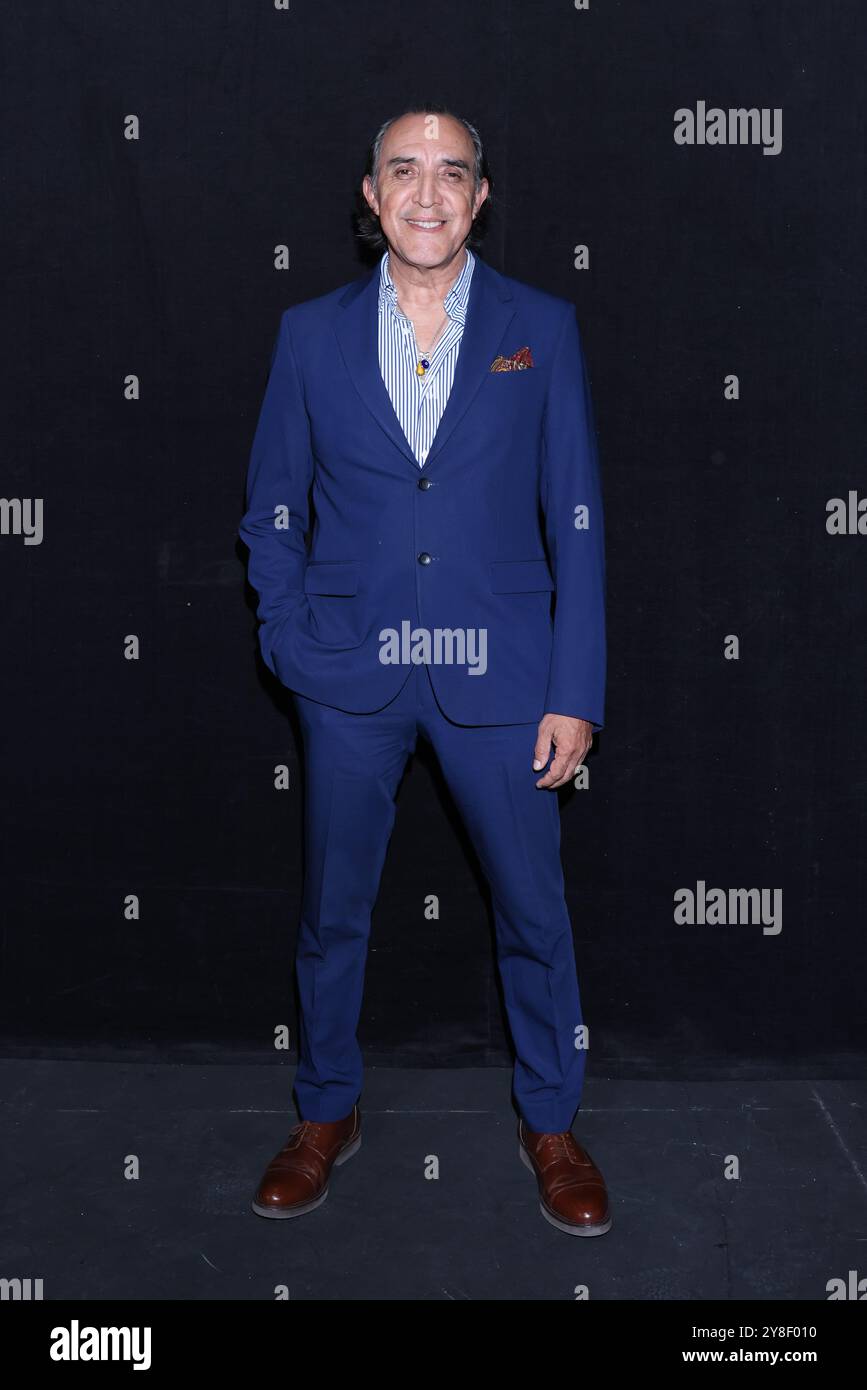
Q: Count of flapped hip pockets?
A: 2